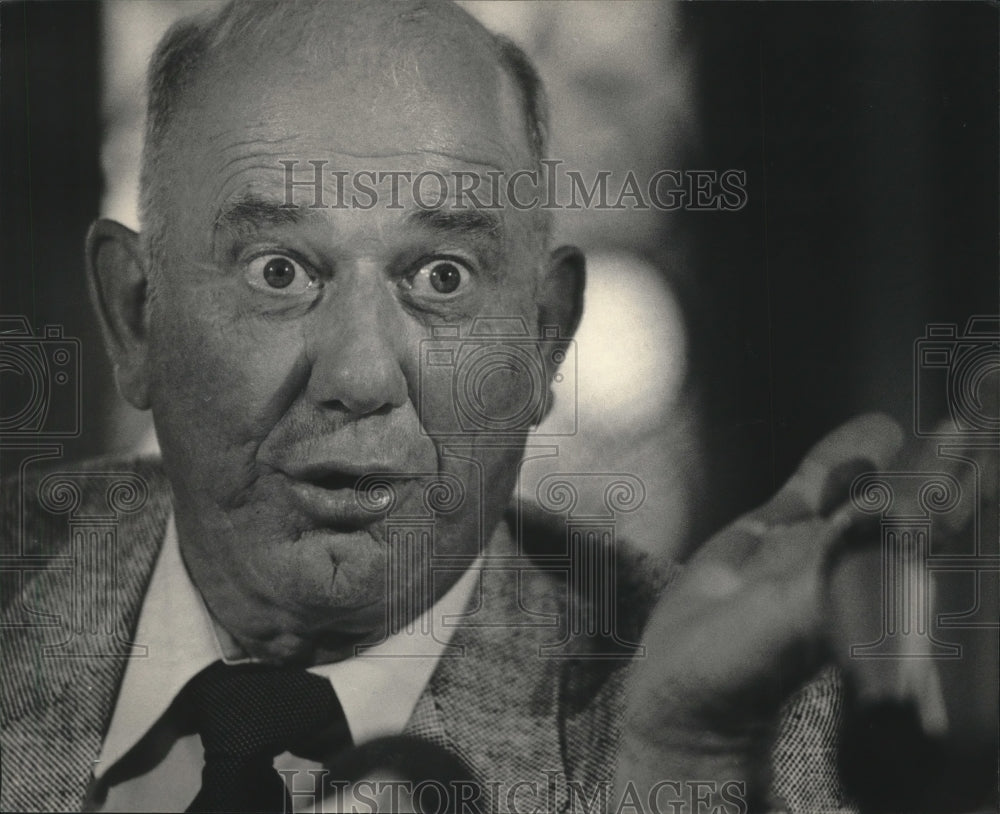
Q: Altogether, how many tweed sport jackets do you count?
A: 1